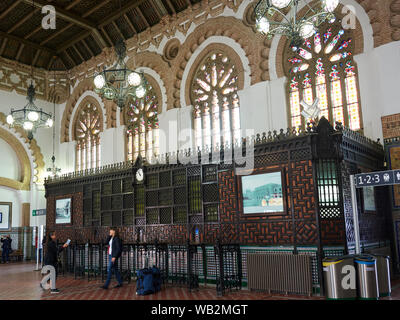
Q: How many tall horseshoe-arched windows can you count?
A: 4